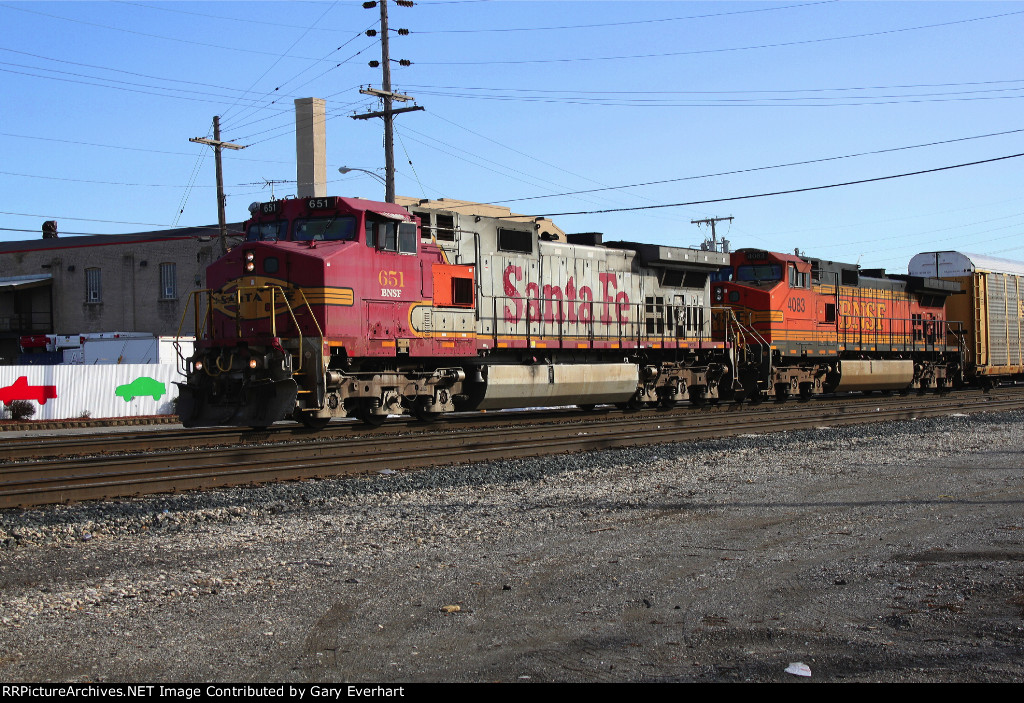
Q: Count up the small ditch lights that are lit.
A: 2